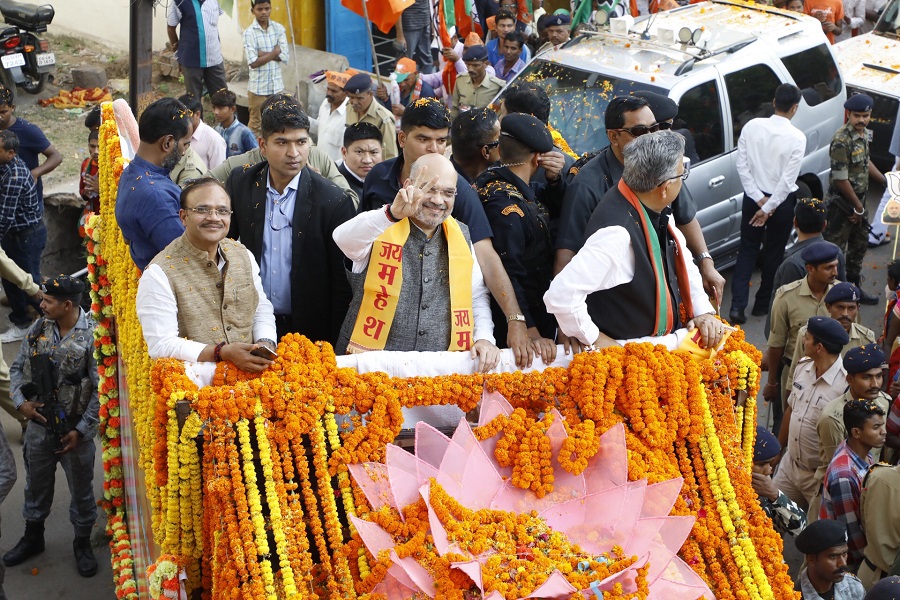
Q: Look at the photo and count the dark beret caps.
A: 14